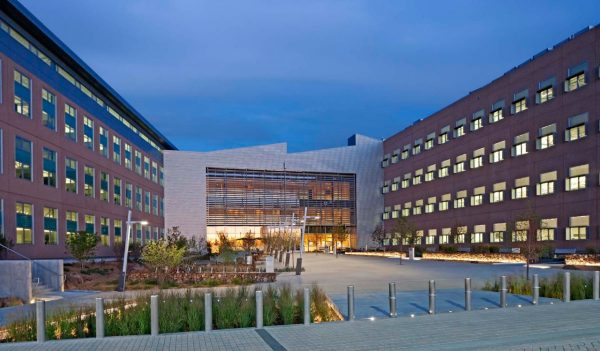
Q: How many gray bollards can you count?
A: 14